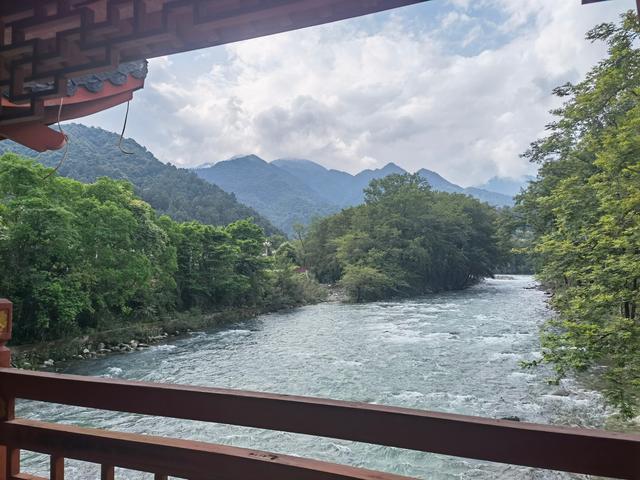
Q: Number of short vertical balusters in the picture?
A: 3